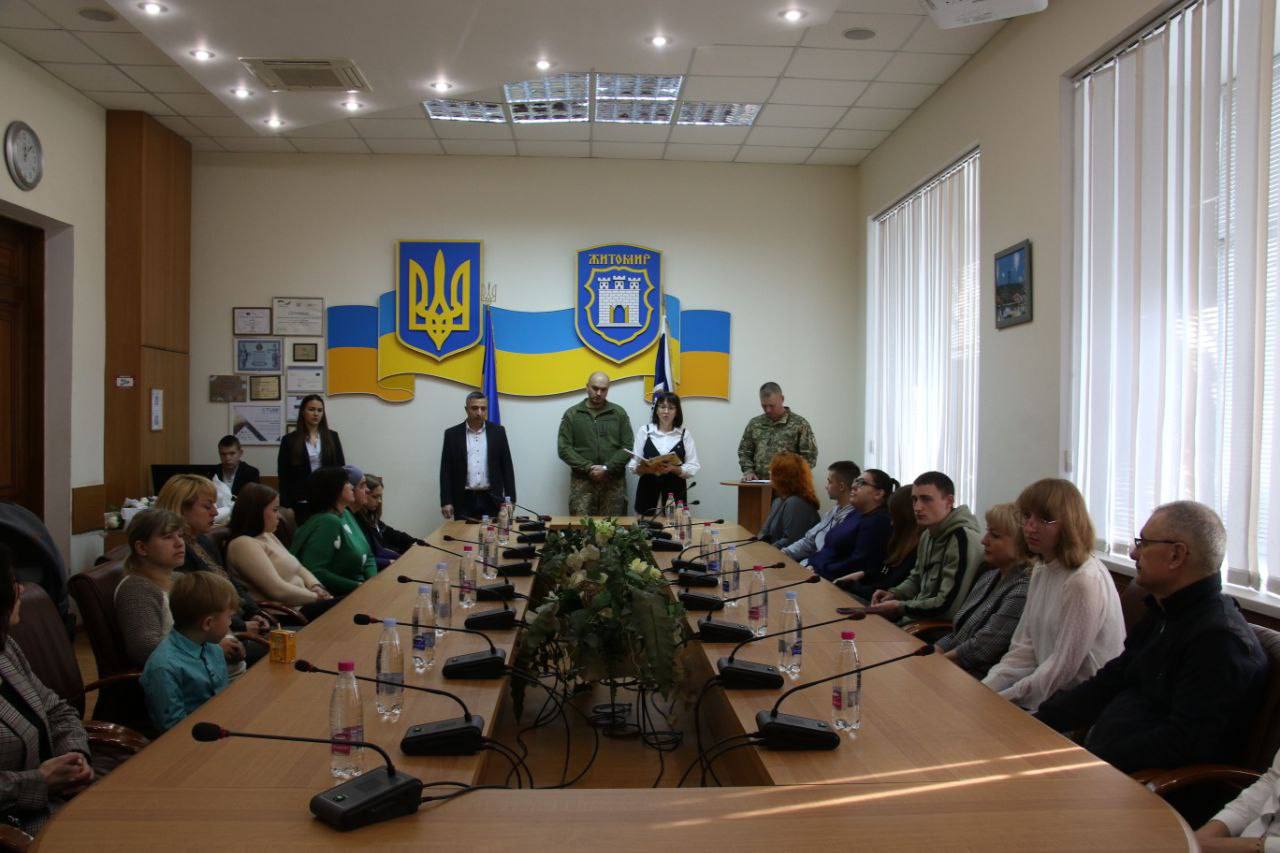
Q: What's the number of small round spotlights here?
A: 9